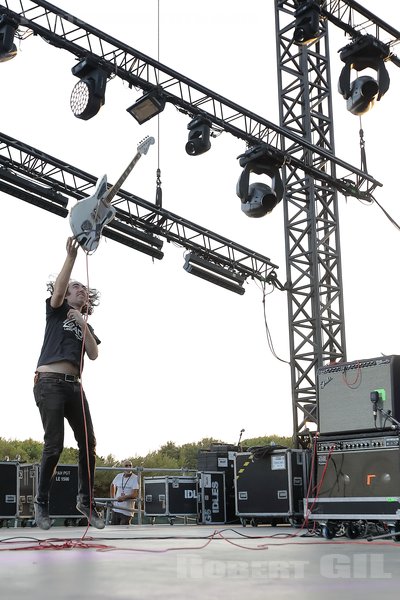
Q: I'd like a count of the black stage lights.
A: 7